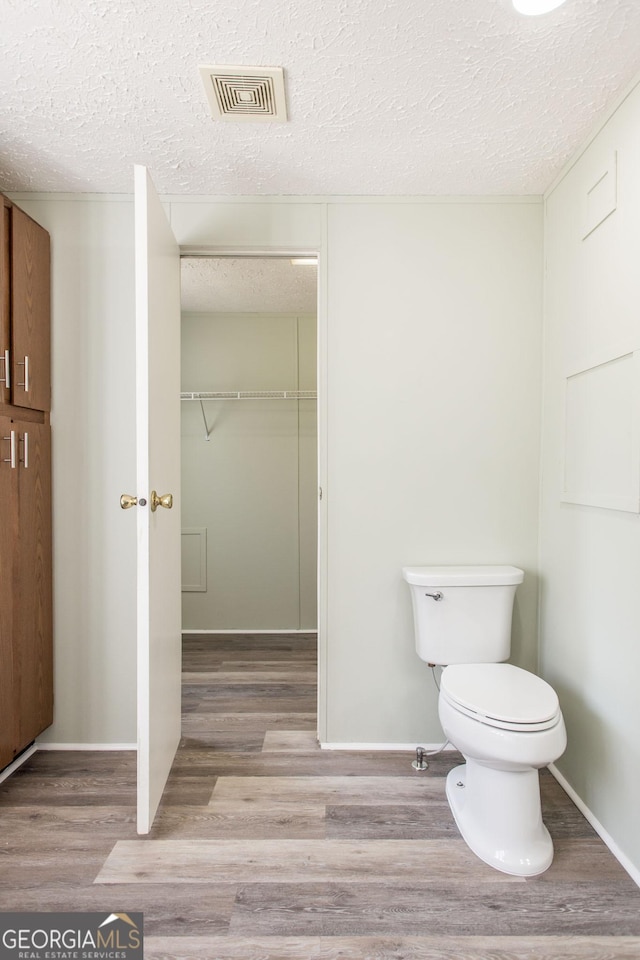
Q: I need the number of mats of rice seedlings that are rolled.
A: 0